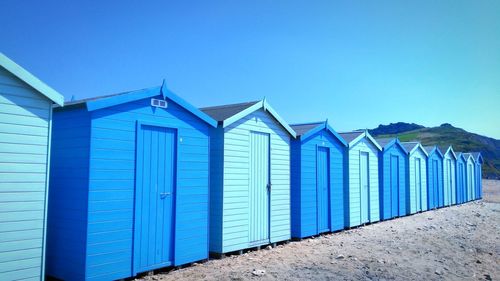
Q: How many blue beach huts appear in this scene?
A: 6